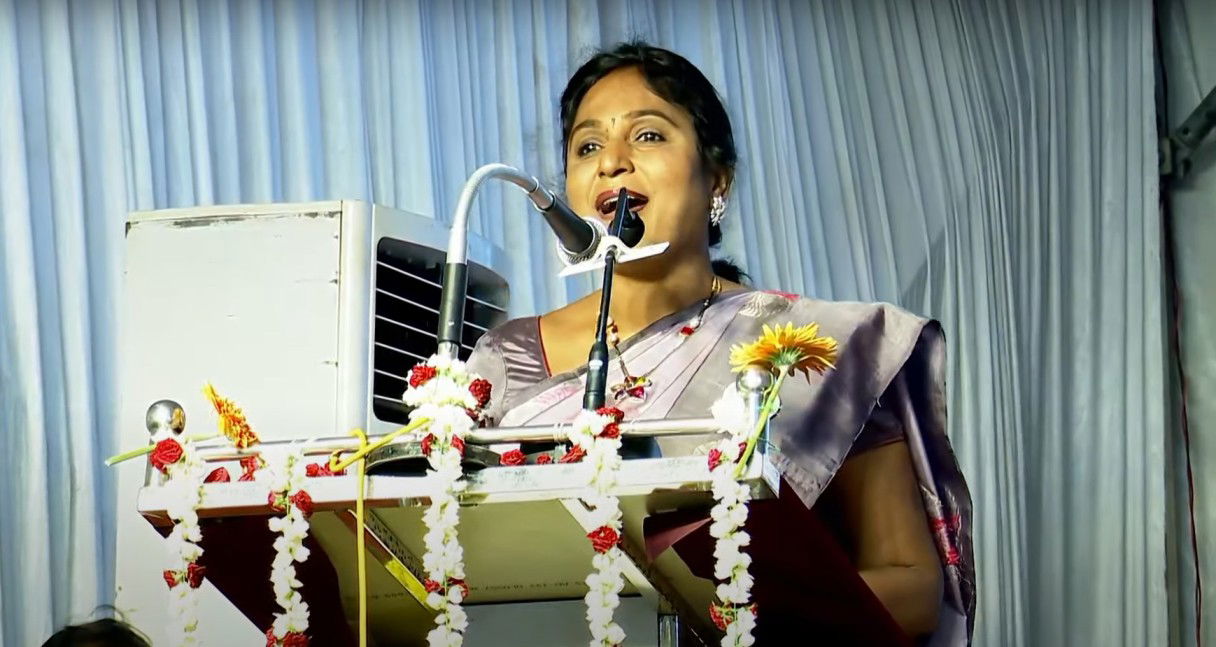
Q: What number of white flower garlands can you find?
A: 5